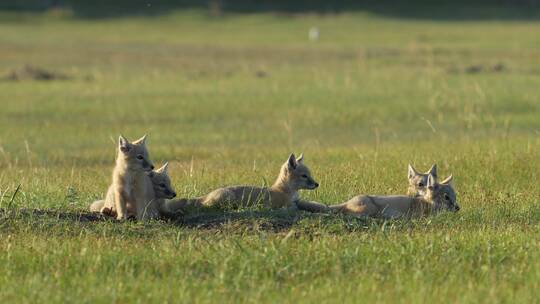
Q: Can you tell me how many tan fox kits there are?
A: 5